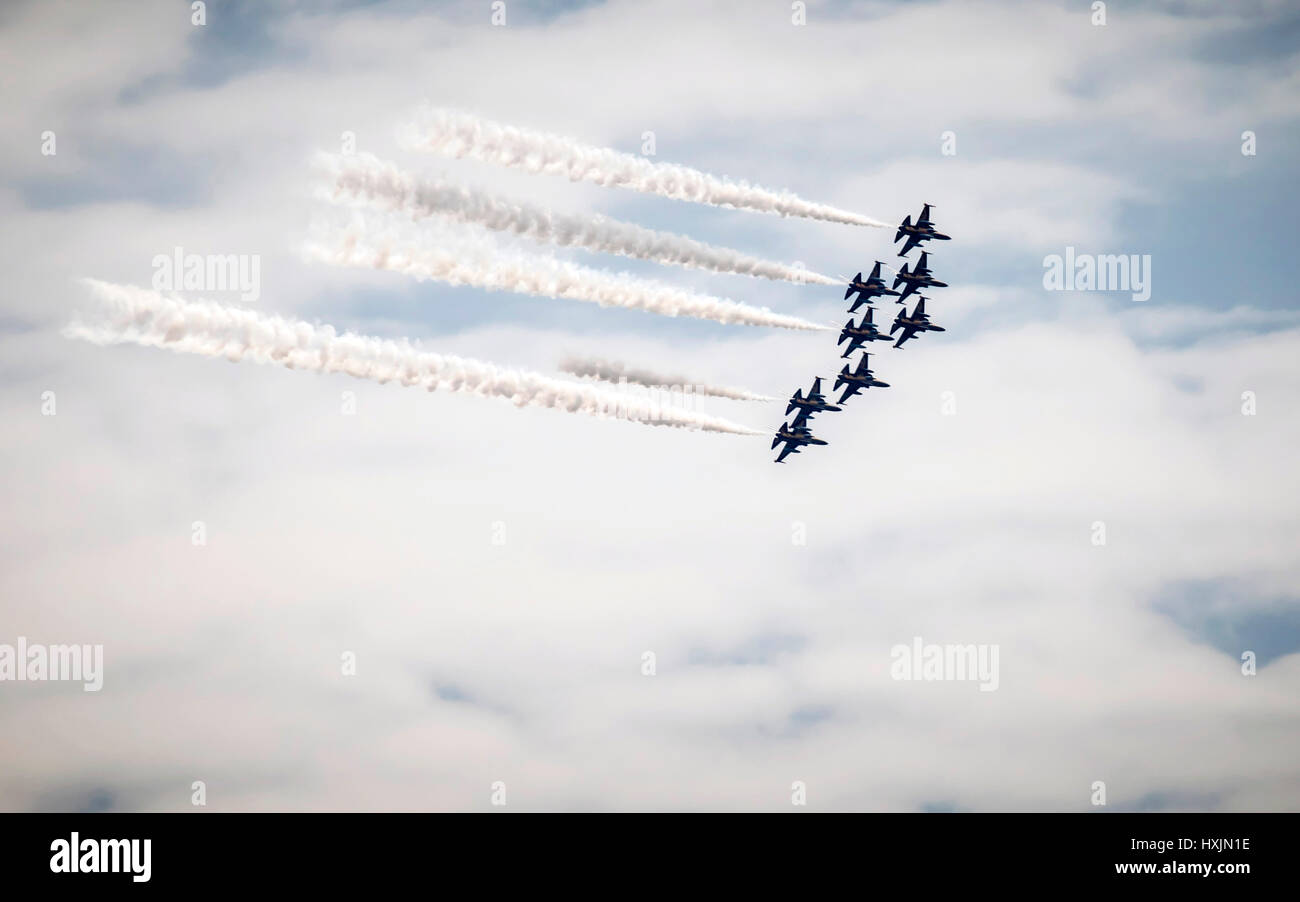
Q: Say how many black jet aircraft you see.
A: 8